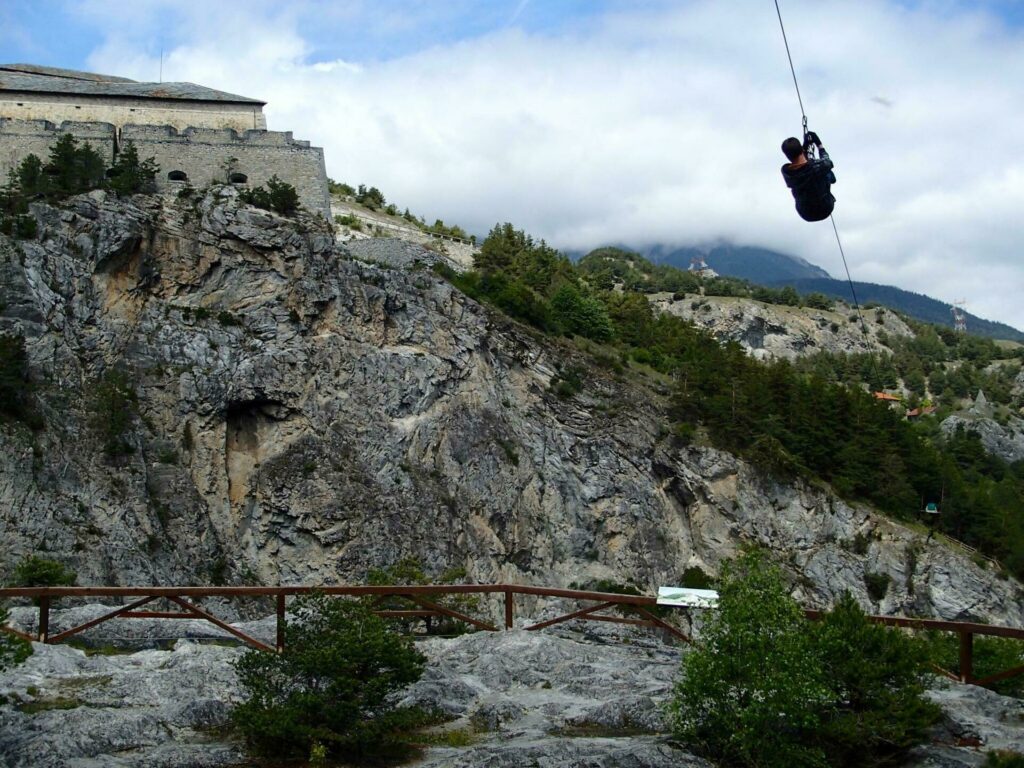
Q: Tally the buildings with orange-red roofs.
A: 2